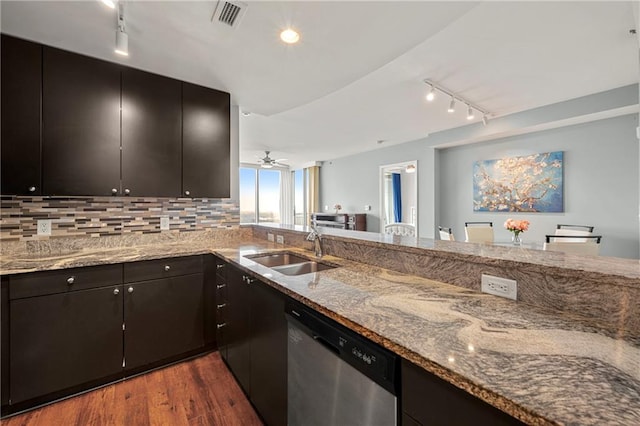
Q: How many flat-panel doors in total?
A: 8